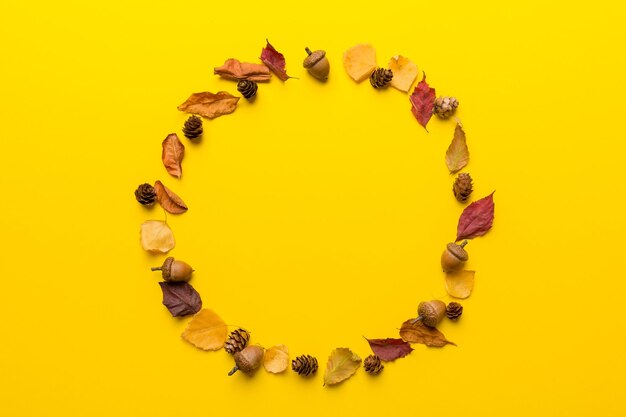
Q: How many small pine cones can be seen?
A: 10